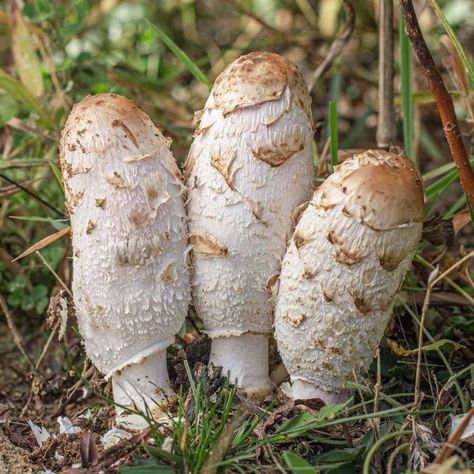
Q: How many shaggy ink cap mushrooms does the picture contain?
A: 3